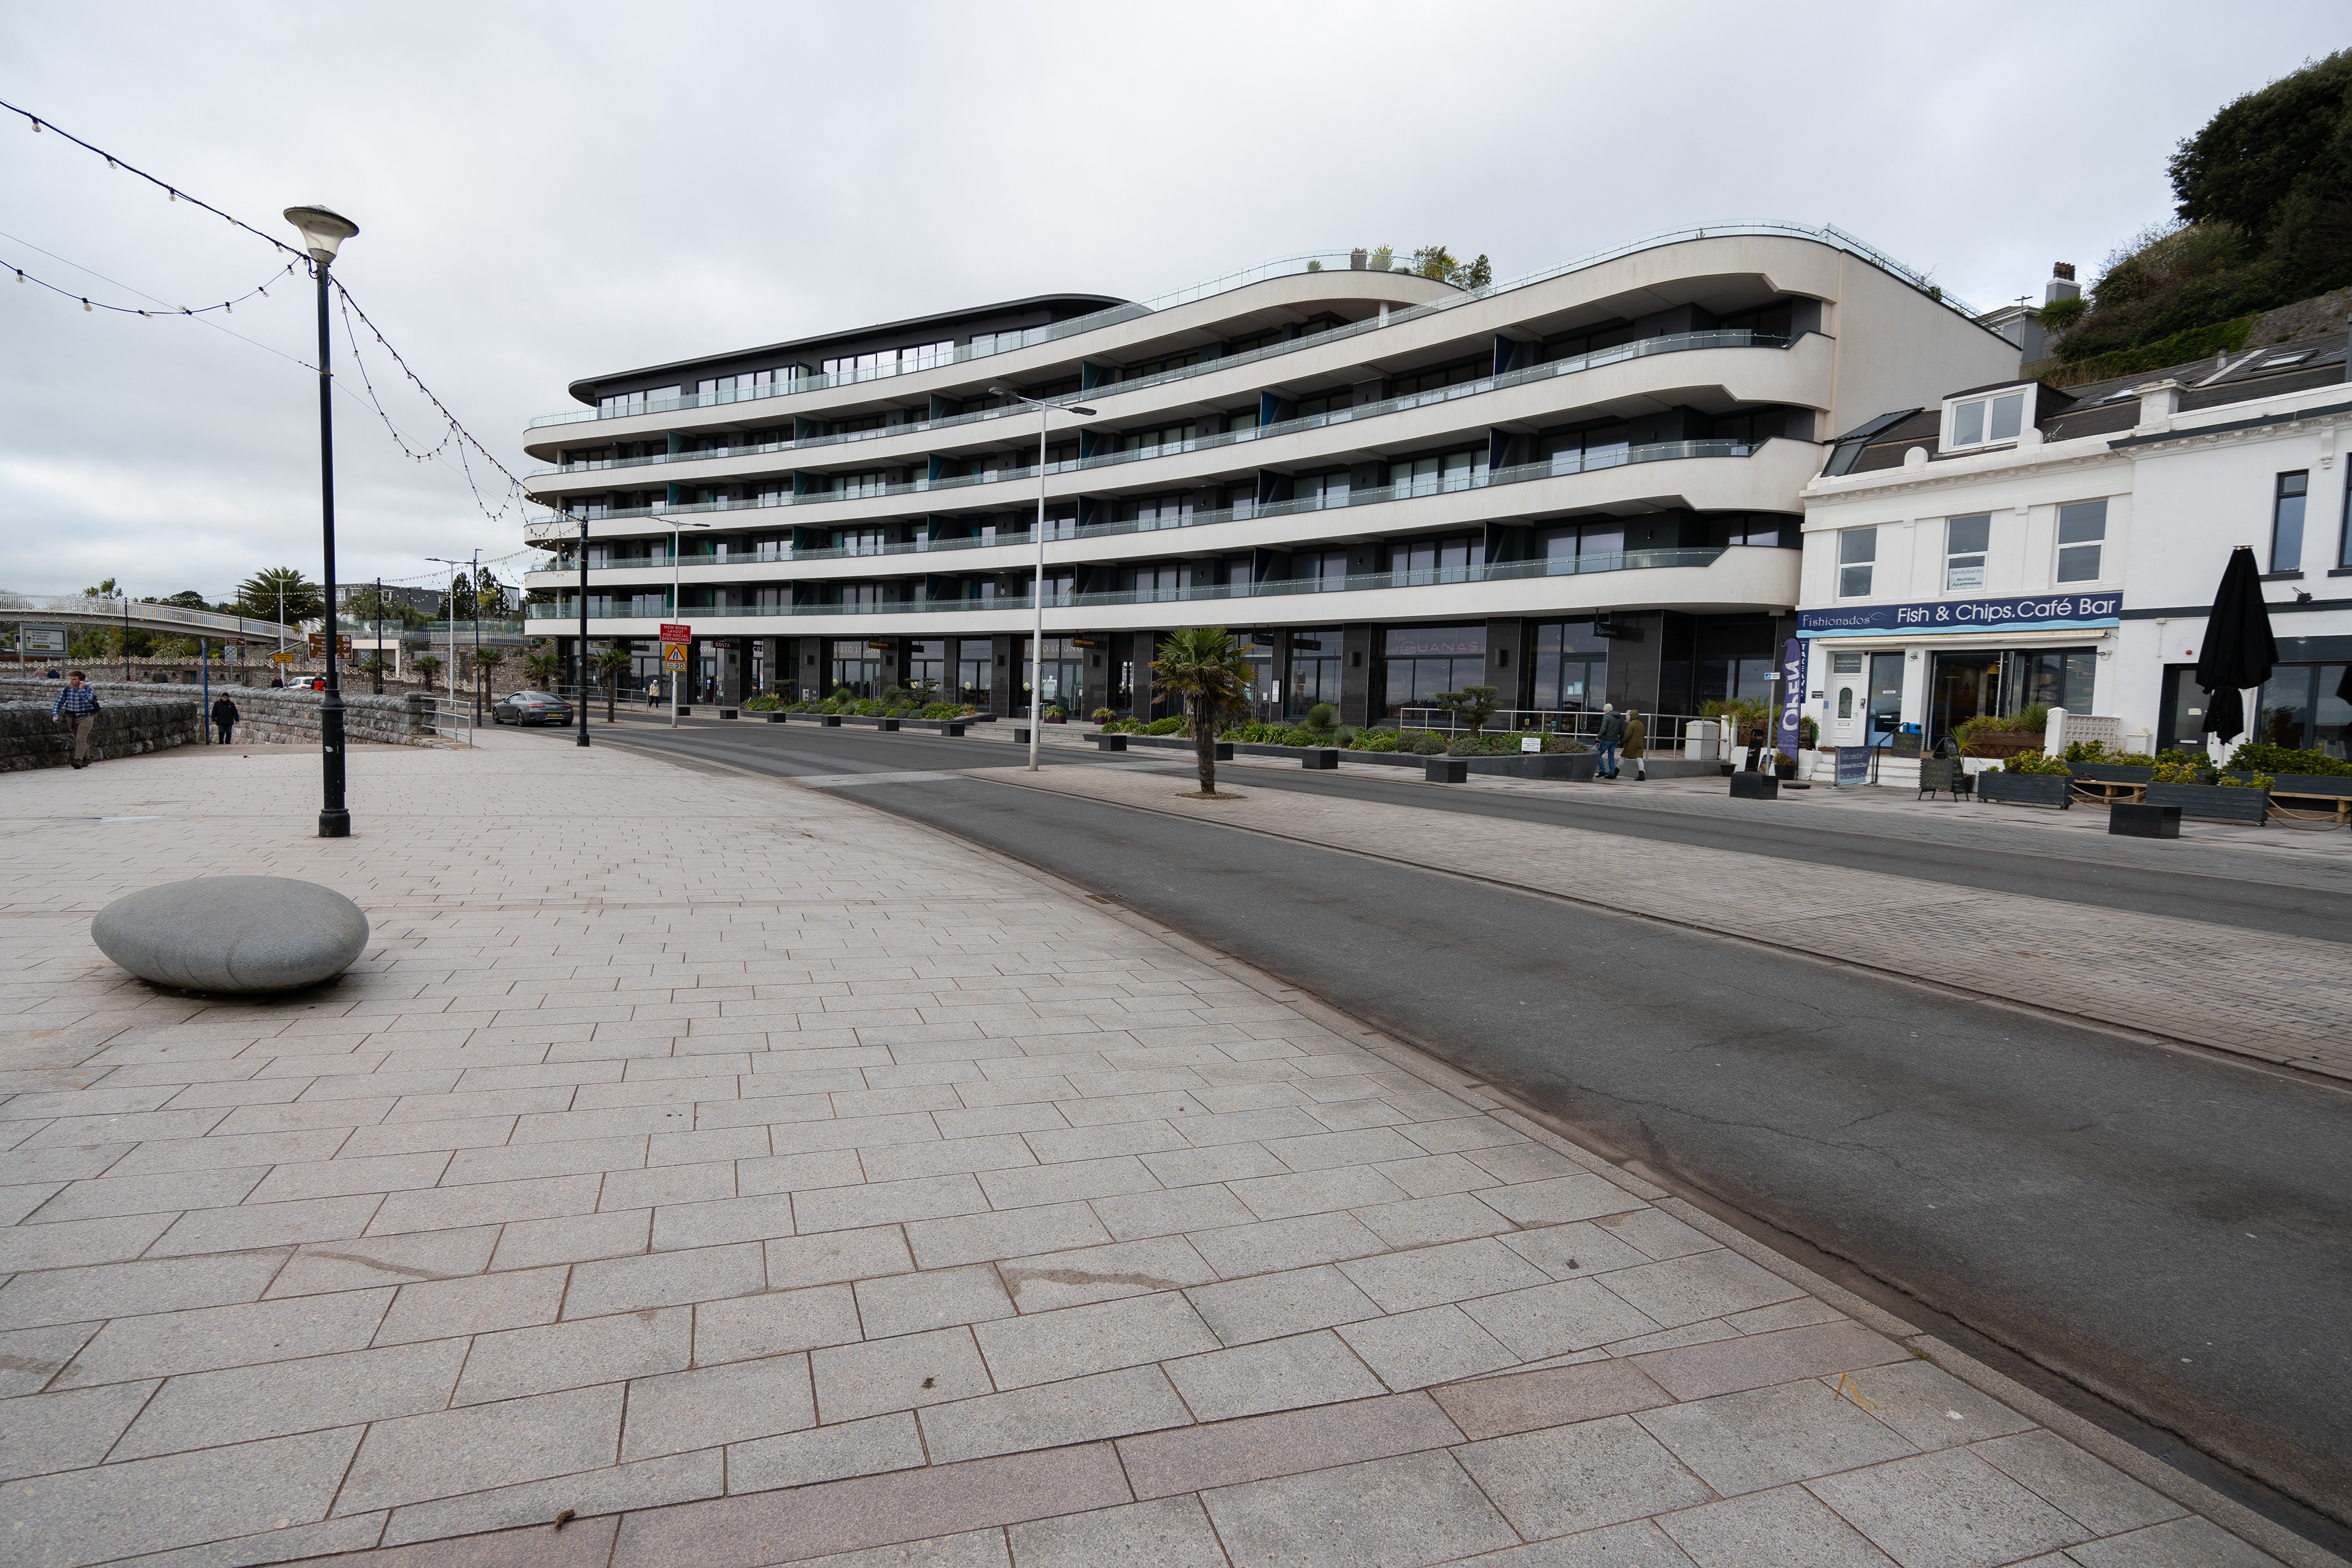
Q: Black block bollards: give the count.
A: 13